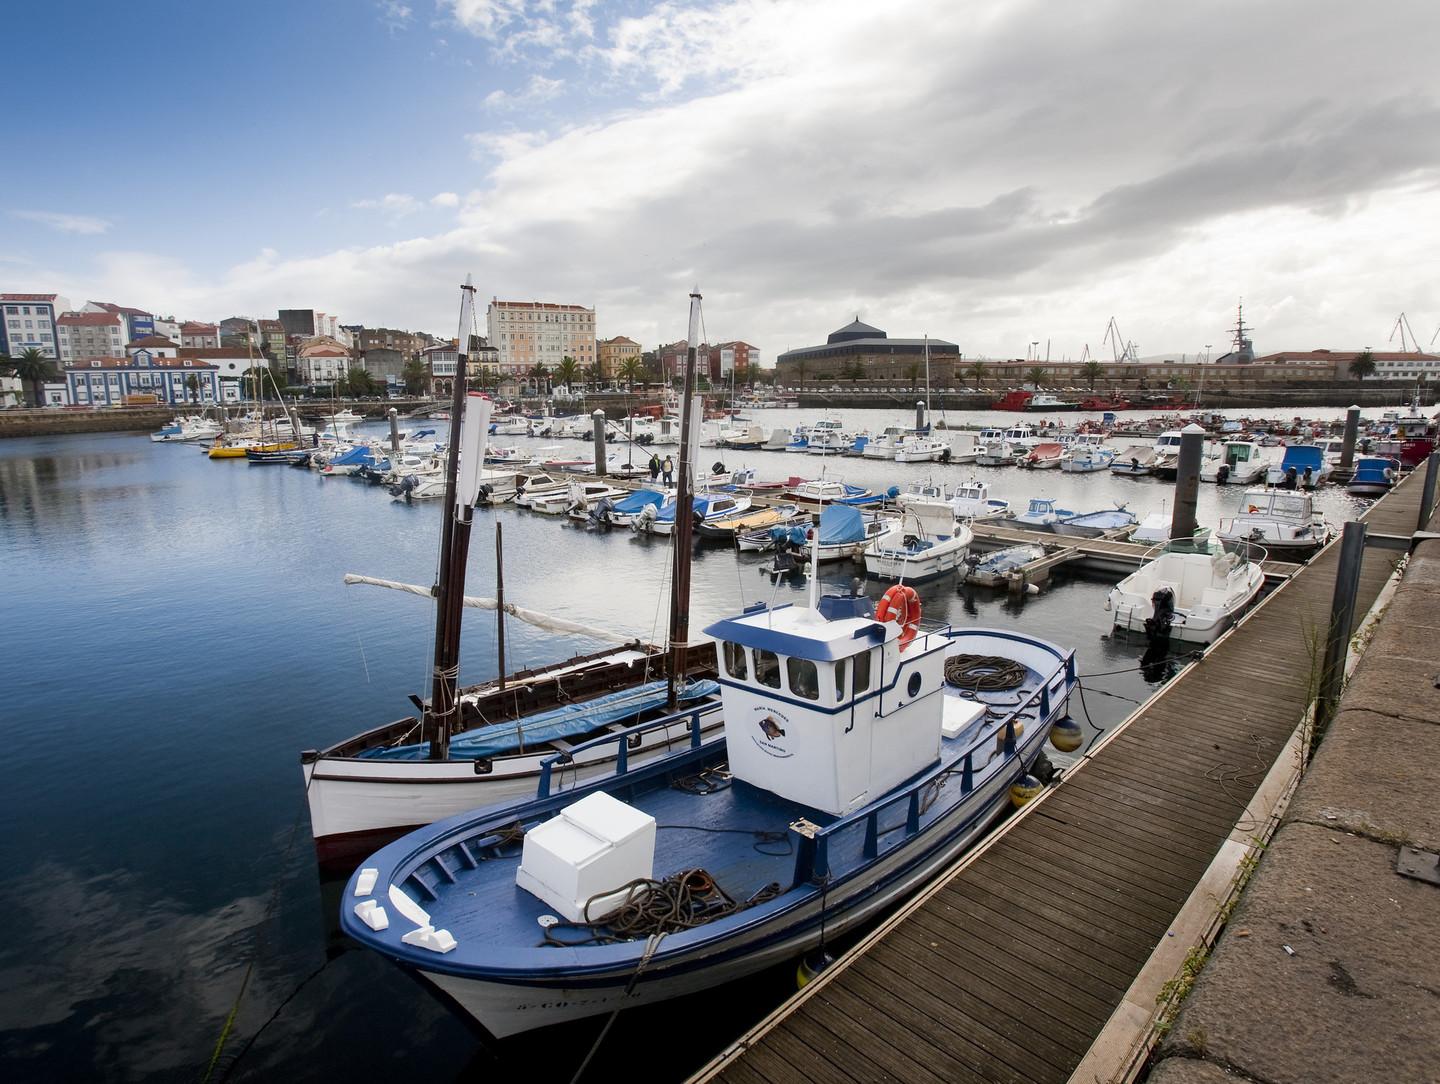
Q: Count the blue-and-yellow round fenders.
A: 3